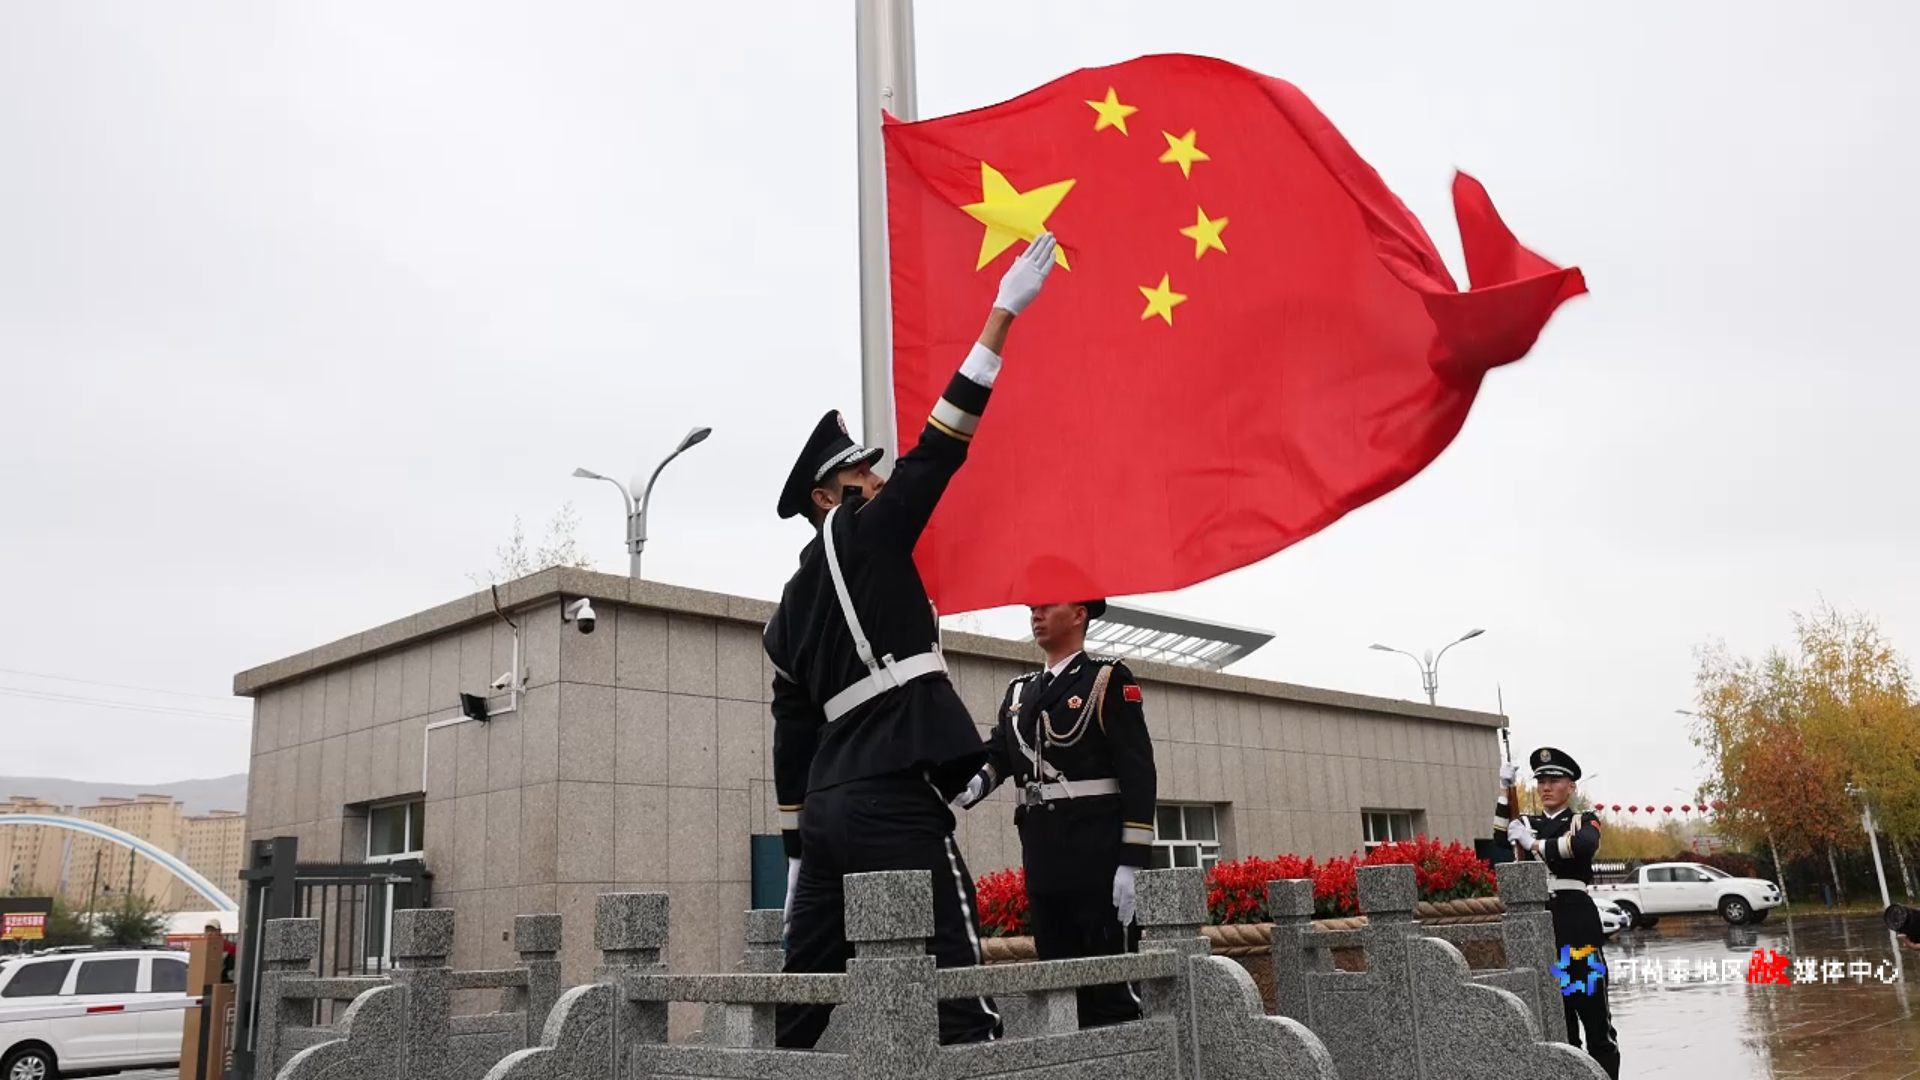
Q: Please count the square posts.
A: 10